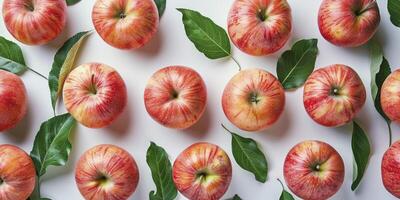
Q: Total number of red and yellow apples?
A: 15